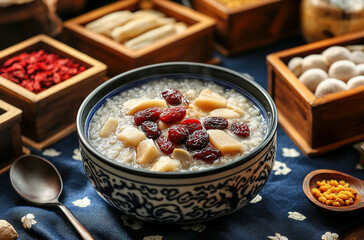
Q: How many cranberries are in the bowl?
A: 11